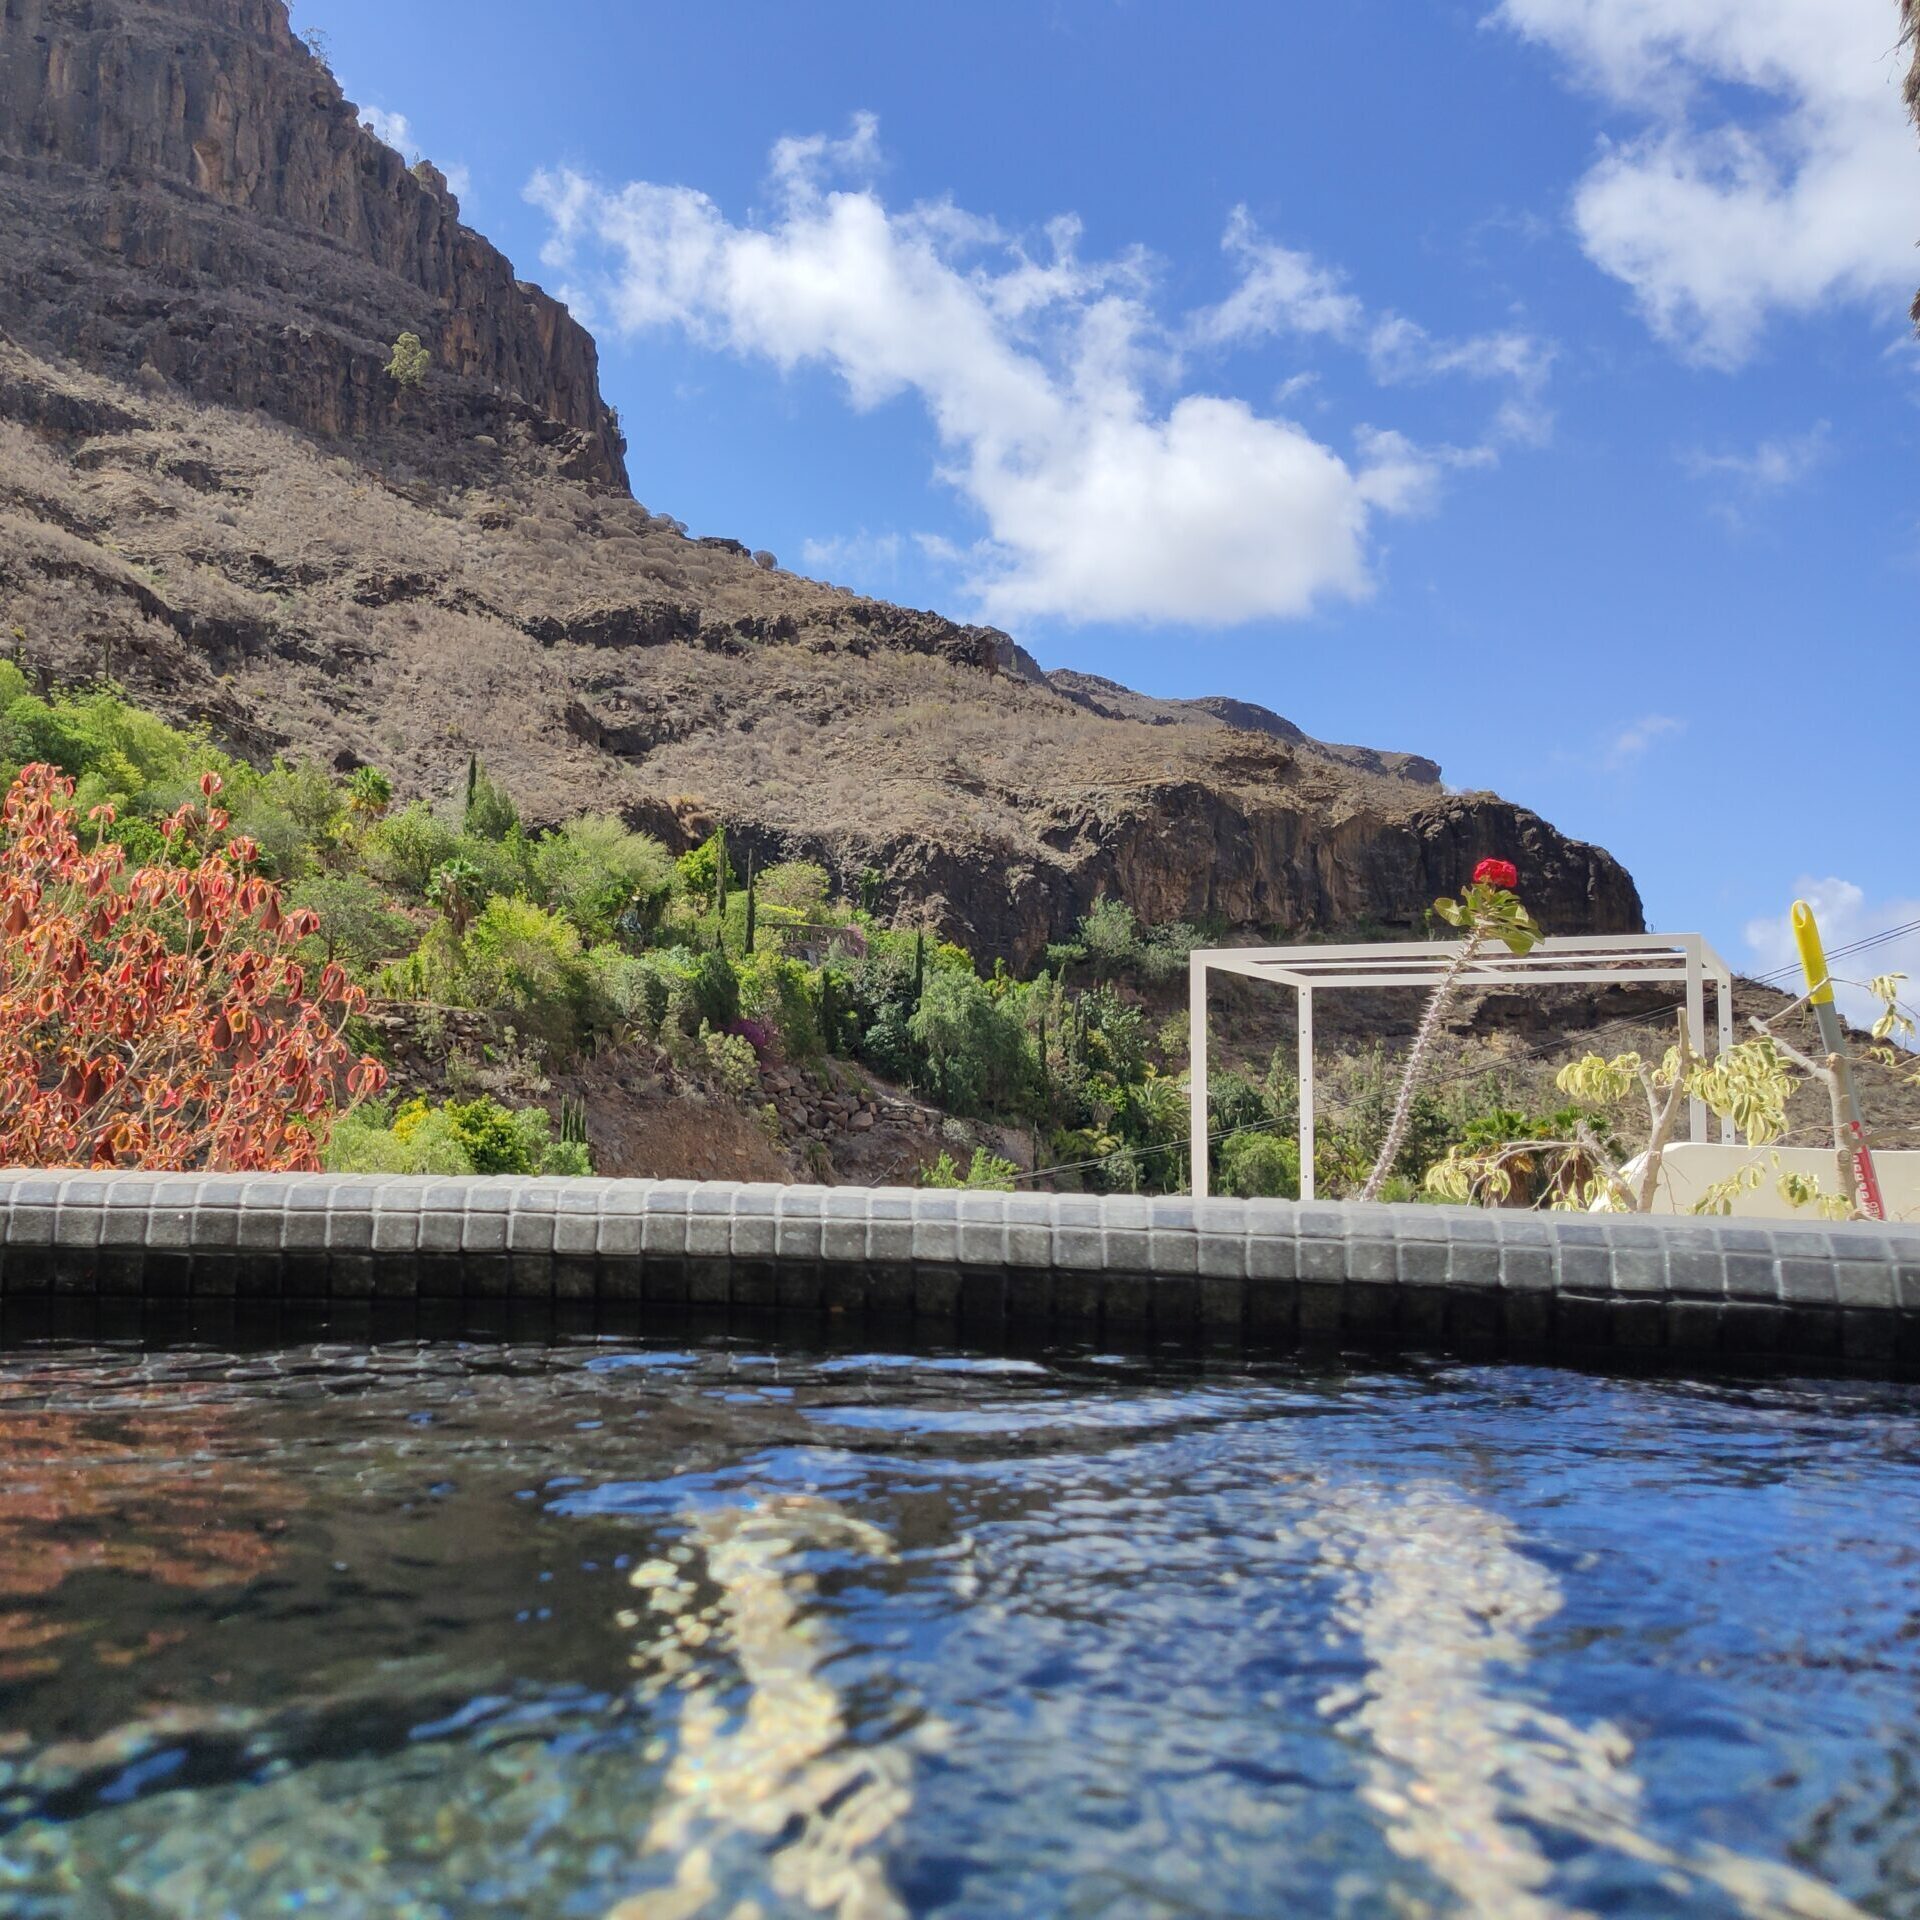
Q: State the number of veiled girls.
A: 0